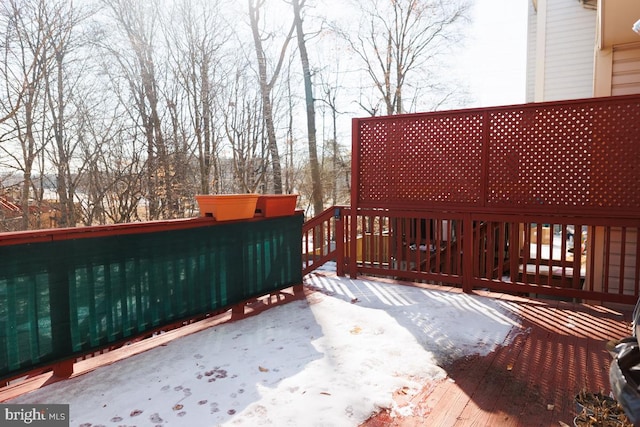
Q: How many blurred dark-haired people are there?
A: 0